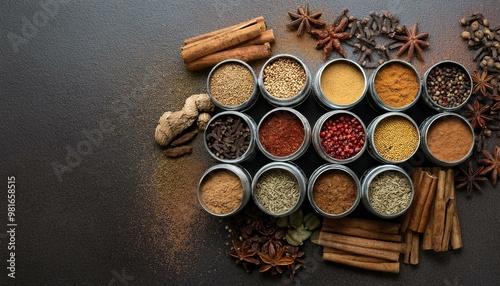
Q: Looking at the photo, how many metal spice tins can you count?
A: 14